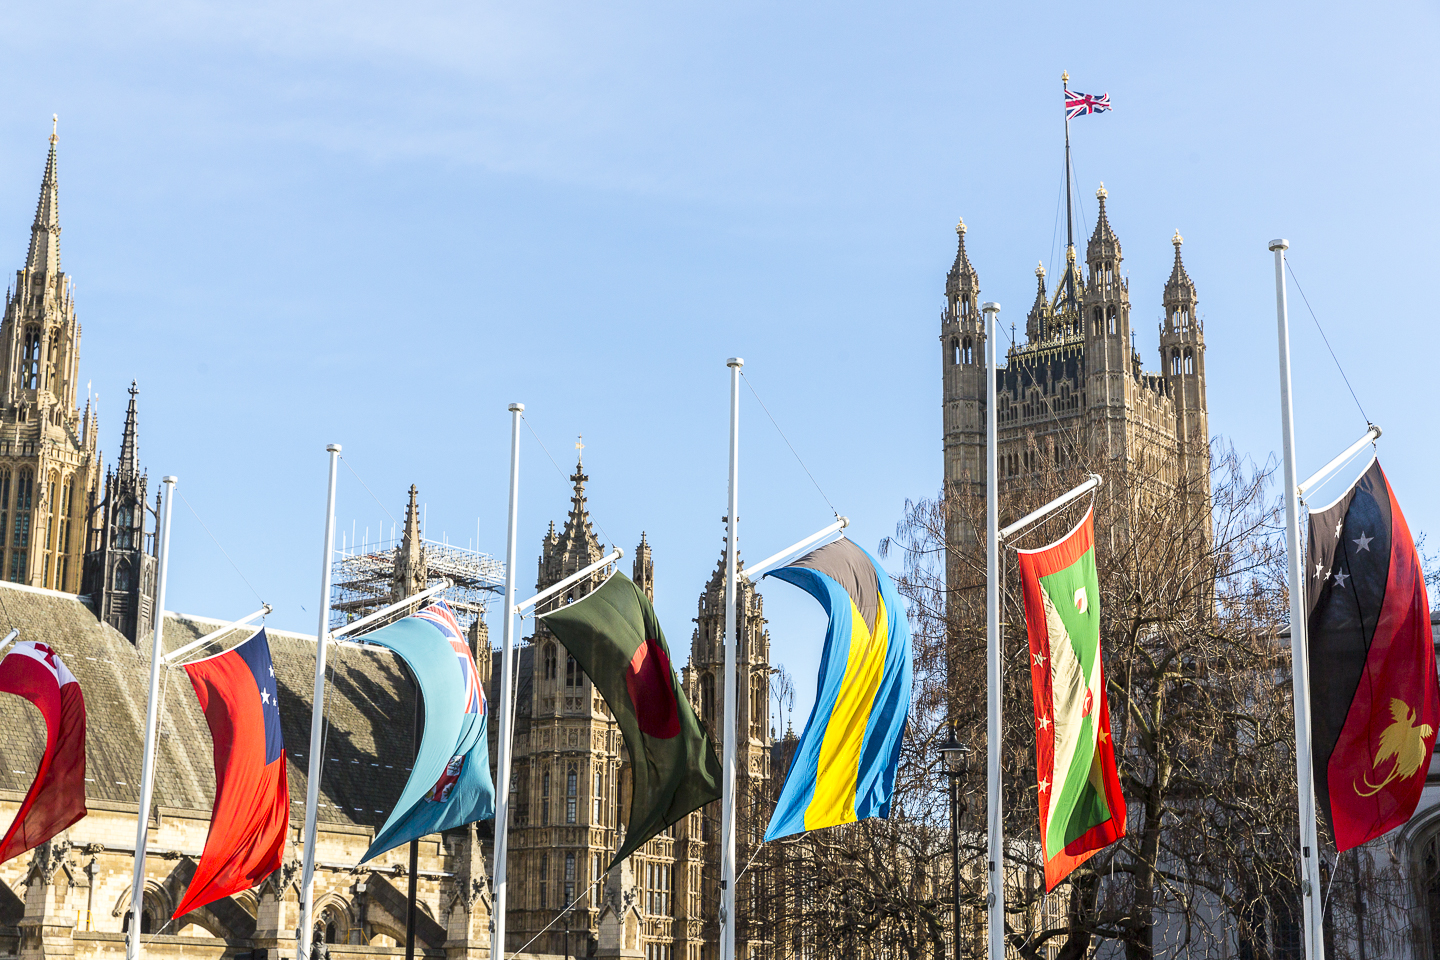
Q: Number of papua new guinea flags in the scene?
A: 1